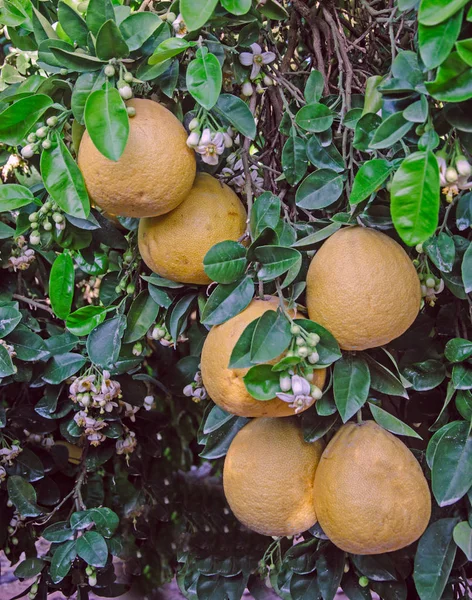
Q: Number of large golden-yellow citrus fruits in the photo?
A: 6